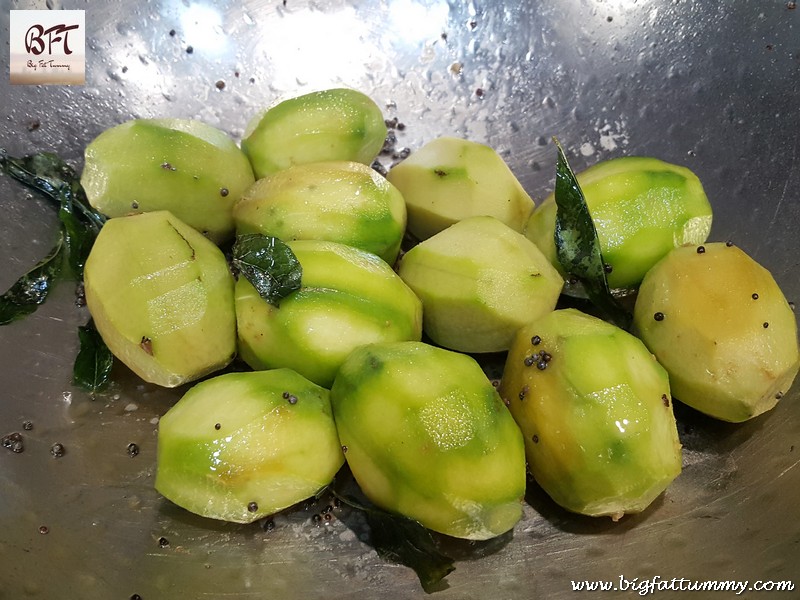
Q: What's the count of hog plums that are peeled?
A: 12